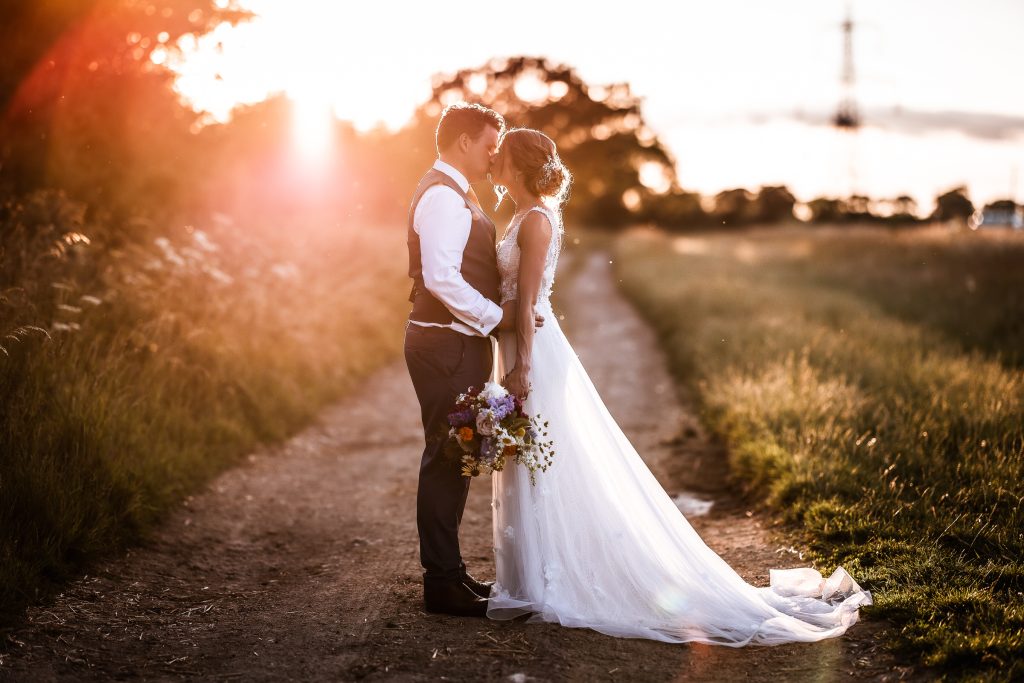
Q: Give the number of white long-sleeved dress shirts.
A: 1